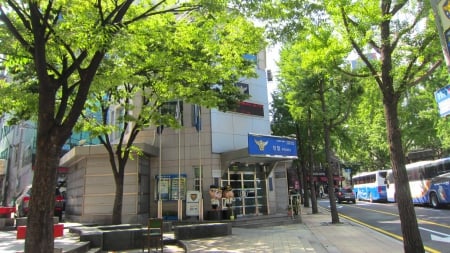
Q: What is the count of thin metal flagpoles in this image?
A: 3